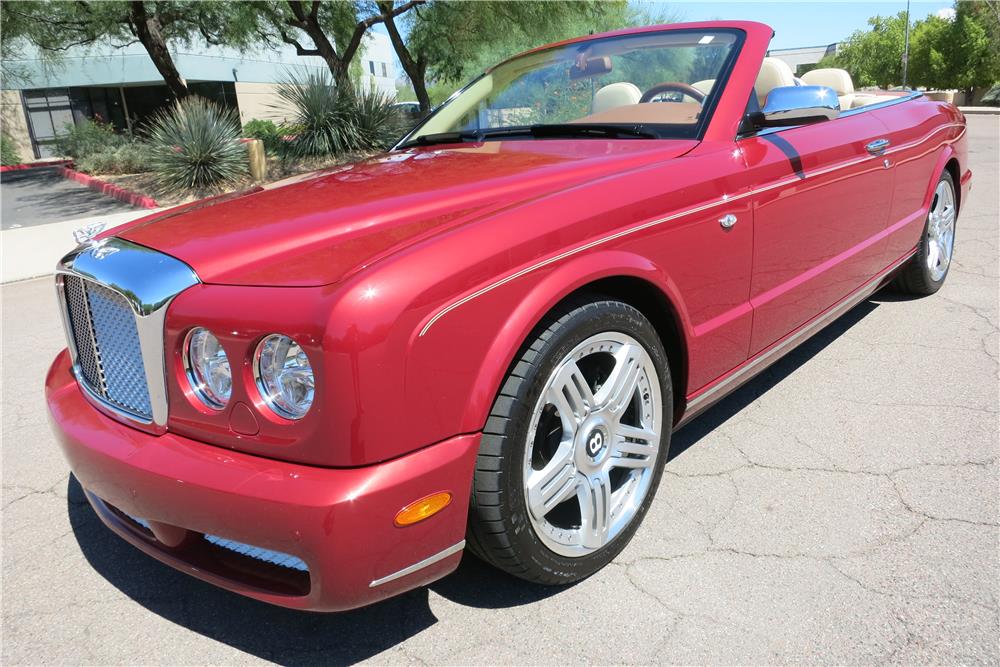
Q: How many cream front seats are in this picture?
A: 2